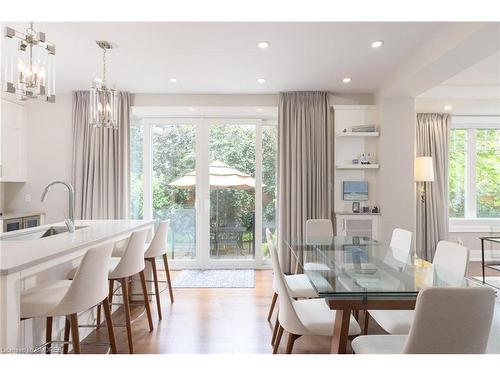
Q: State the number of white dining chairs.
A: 6